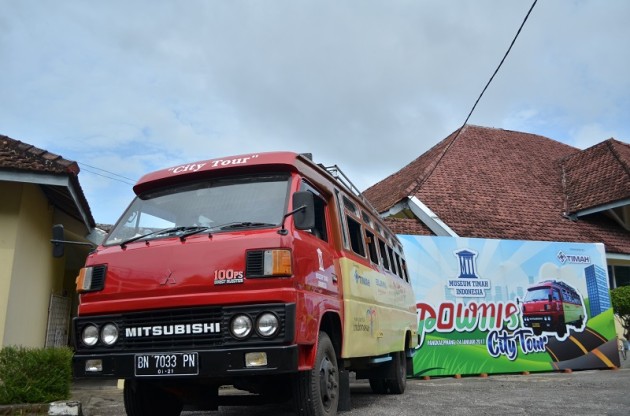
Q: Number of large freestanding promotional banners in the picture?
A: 1